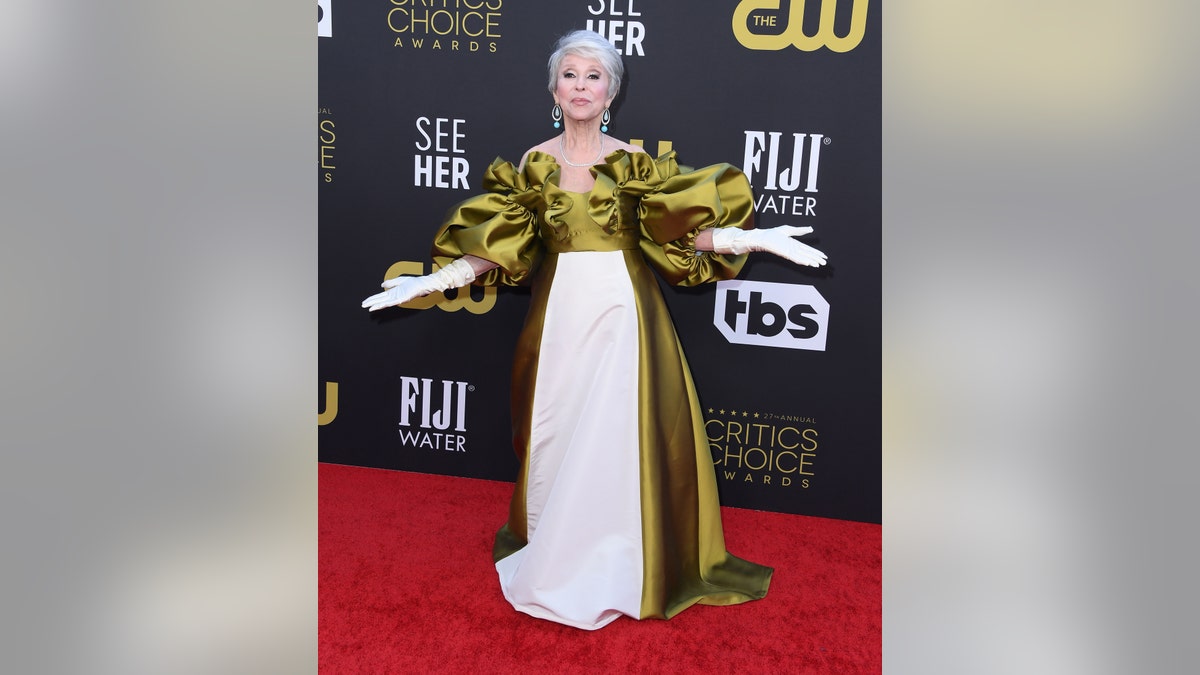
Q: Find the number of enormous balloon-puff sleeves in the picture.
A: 2